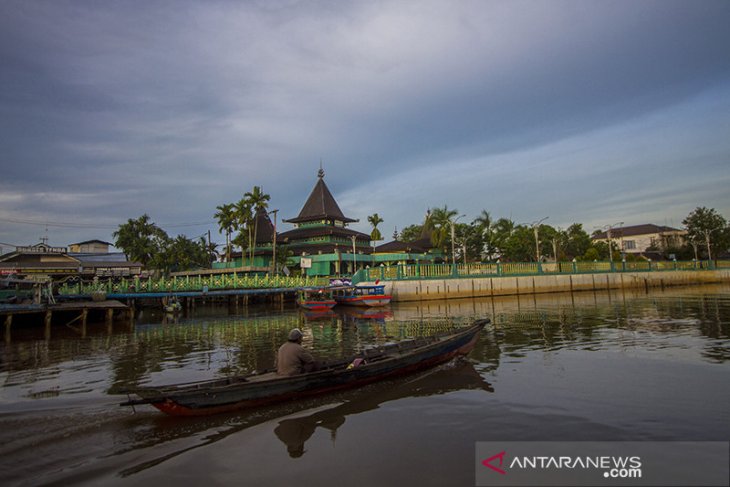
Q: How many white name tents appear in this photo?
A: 0